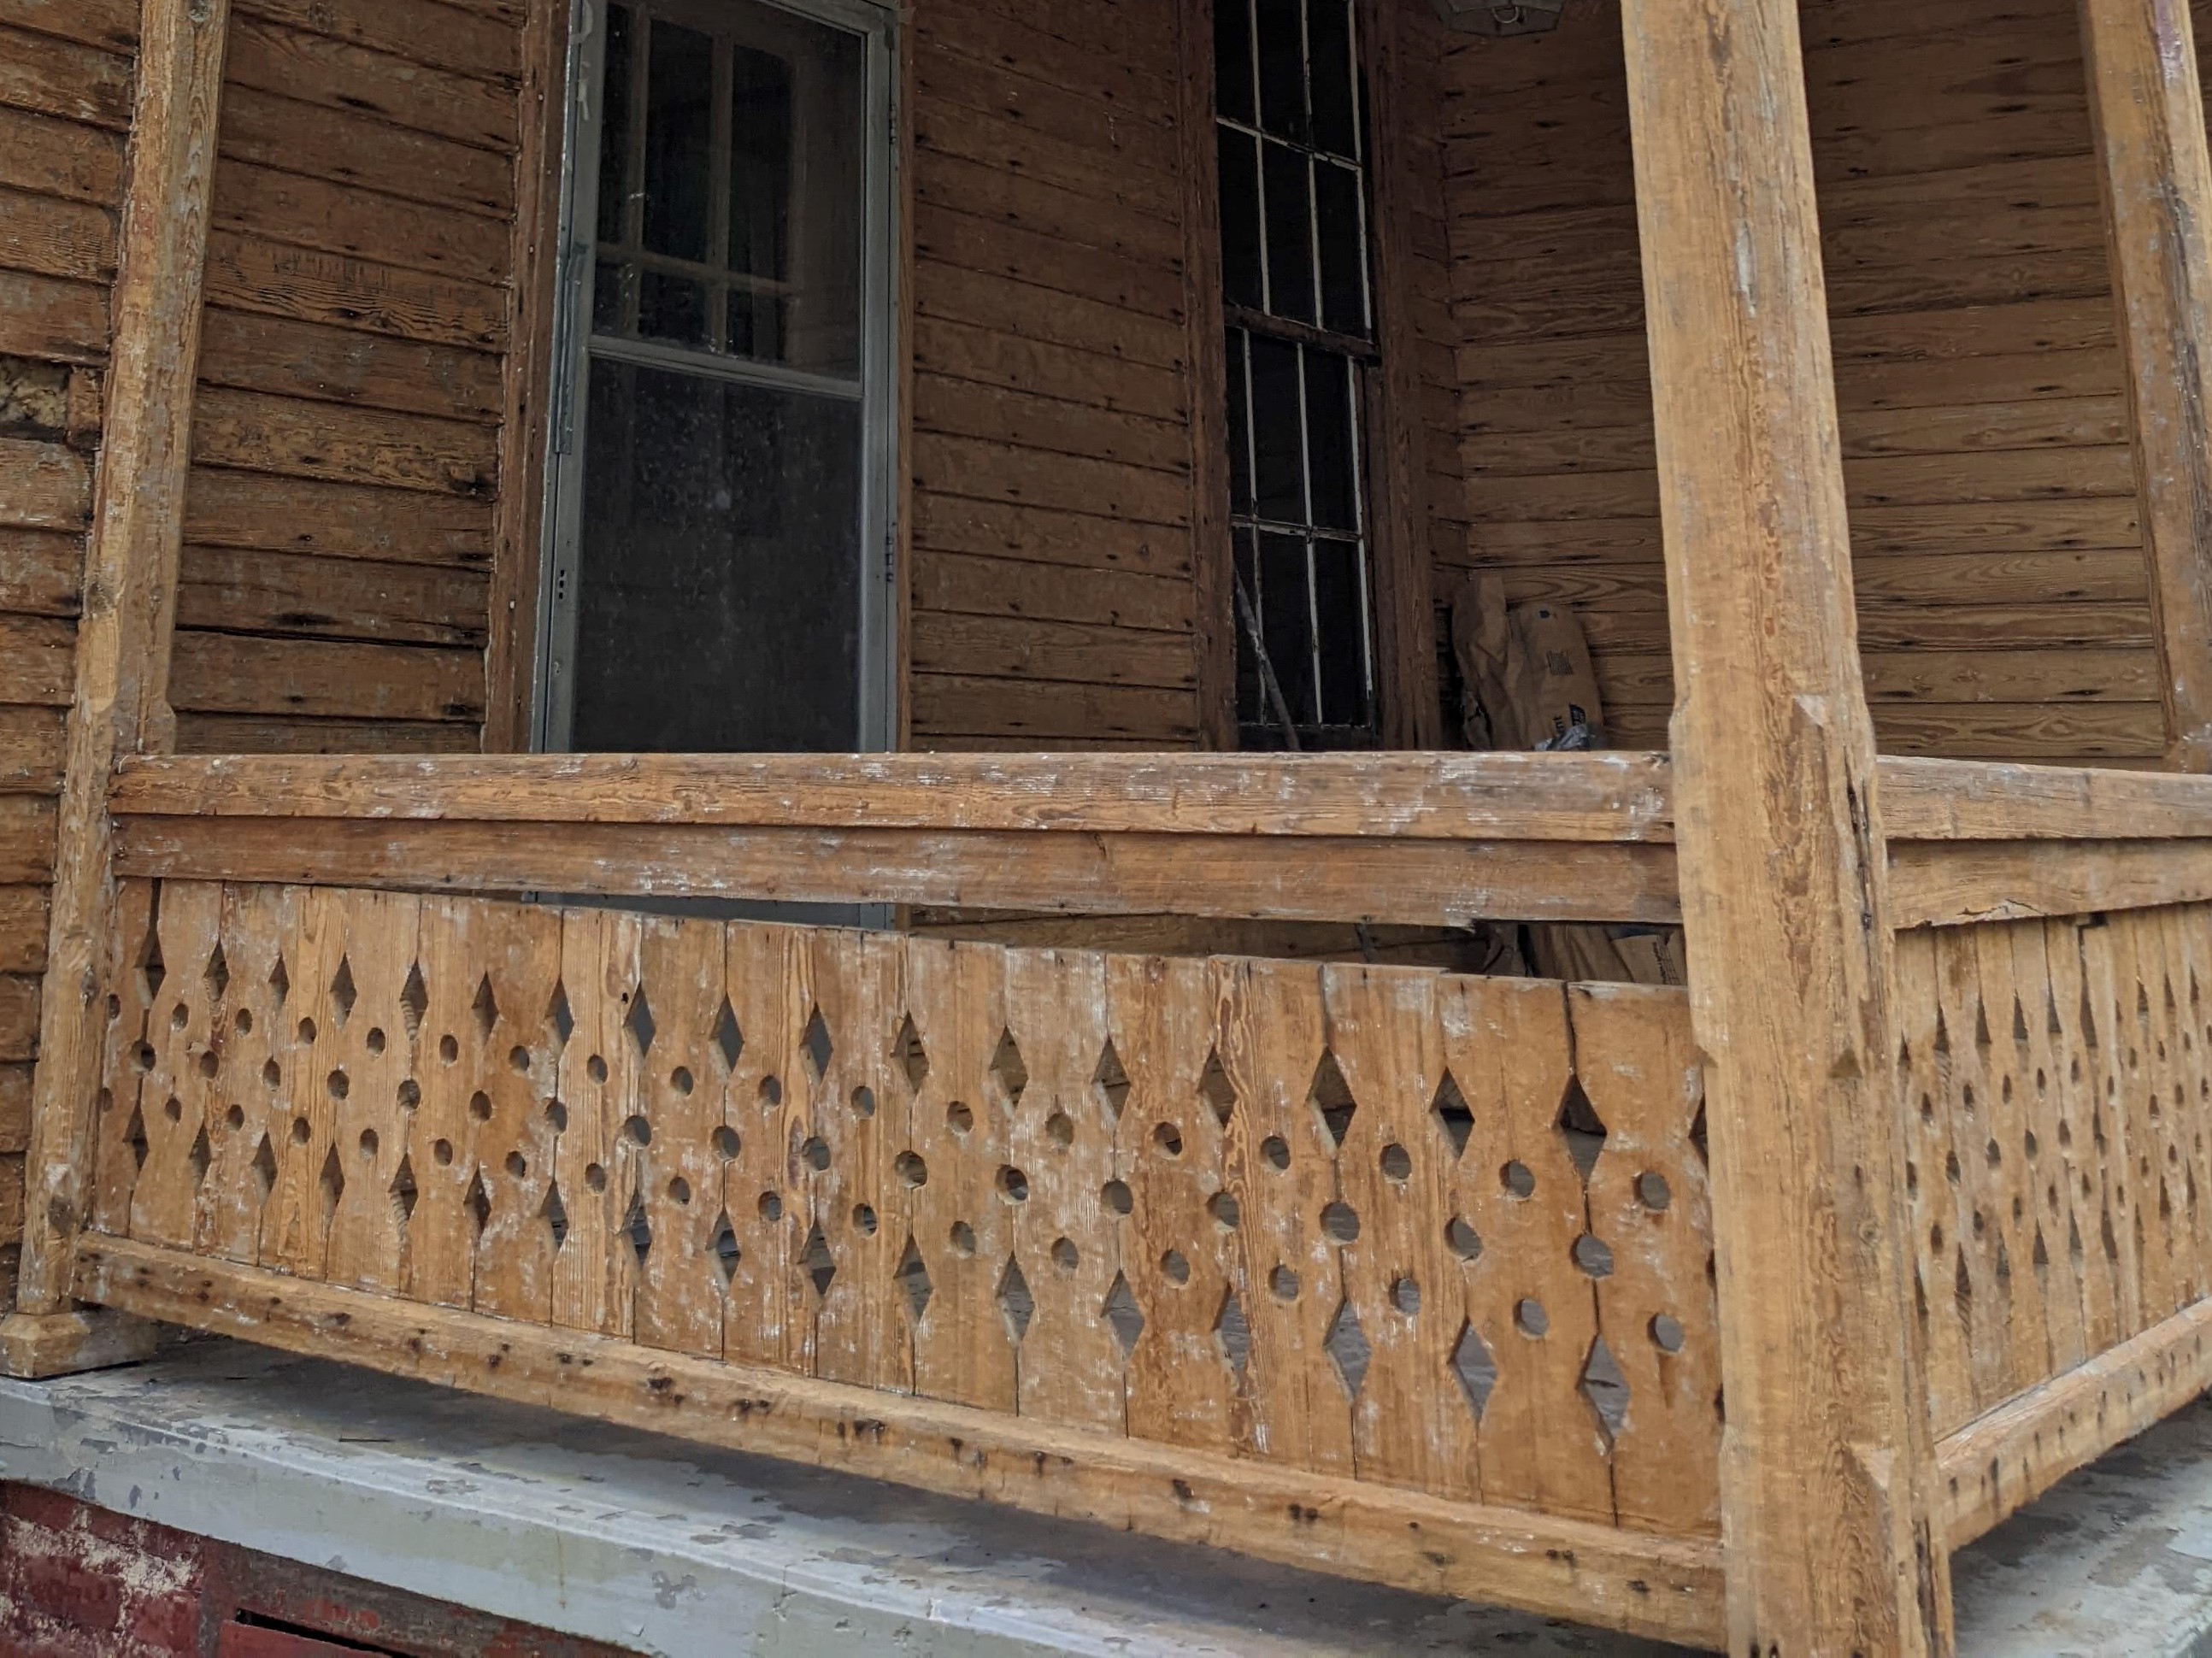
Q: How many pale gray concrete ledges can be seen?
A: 1